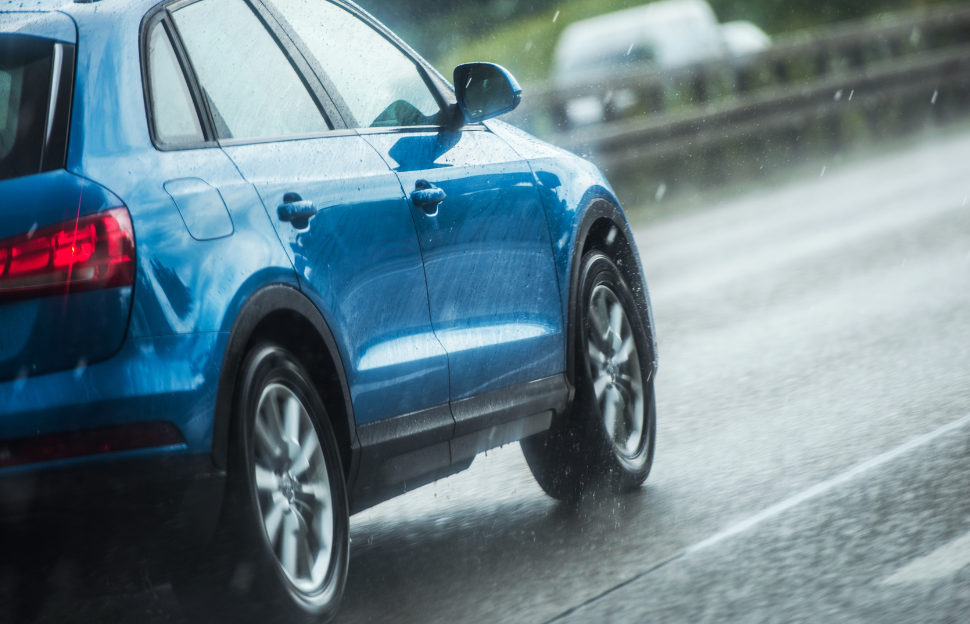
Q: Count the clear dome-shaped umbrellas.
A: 0